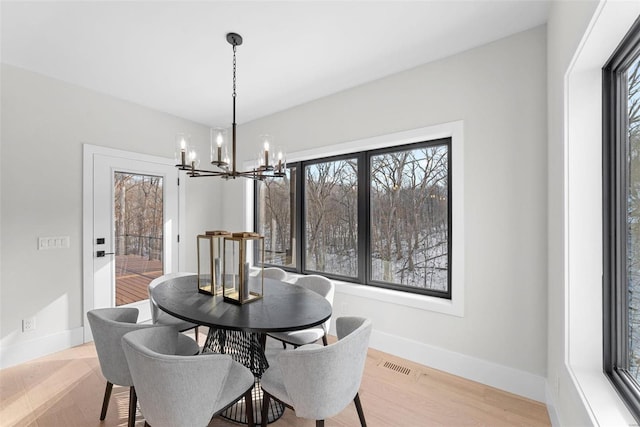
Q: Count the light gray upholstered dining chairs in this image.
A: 6